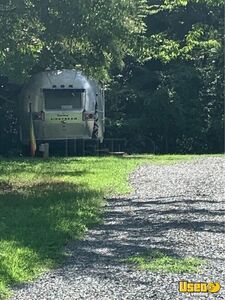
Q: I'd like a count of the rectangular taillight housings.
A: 2